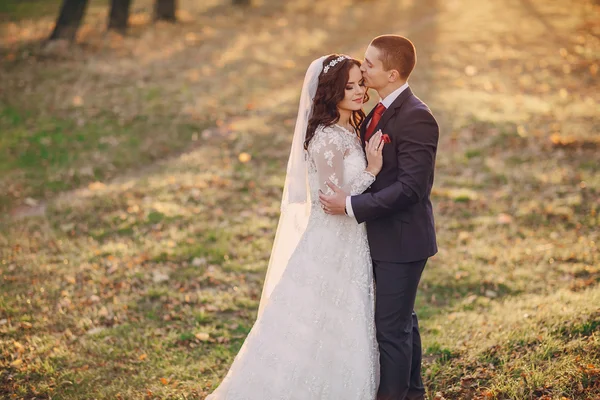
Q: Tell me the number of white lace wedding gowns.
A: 1